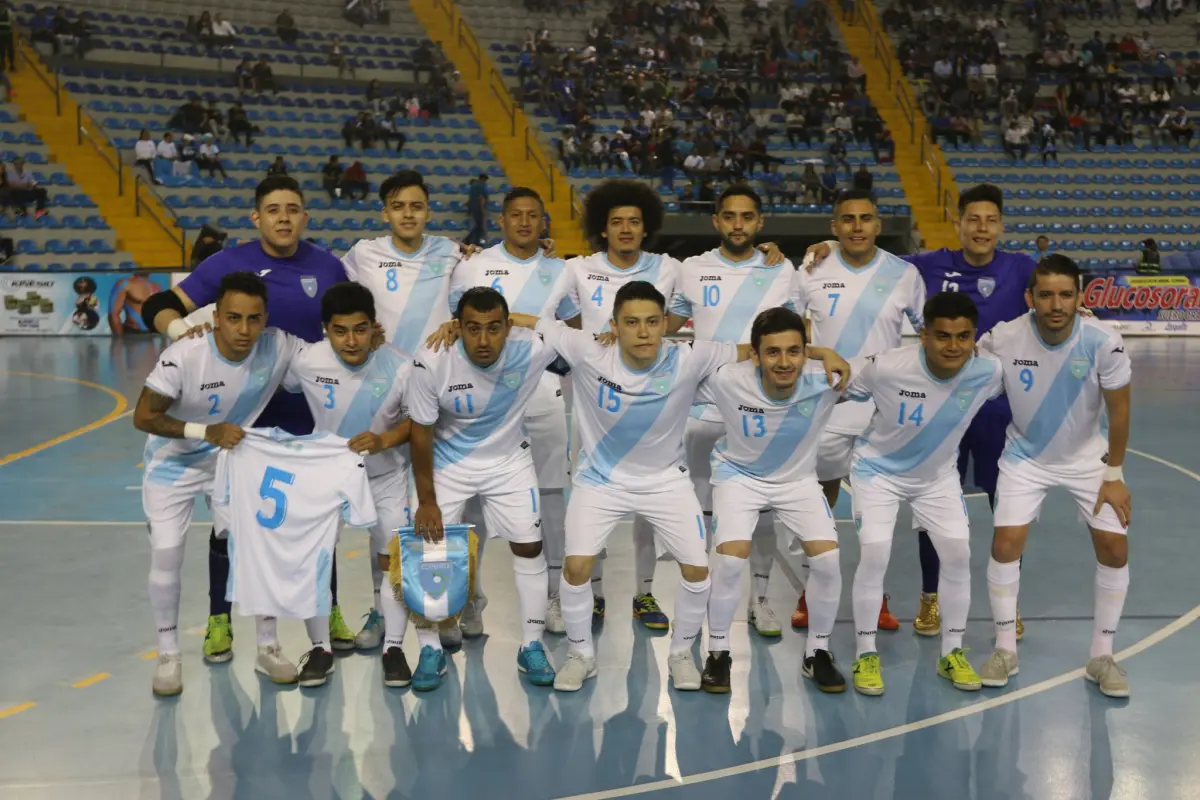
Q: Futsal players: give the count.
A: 14